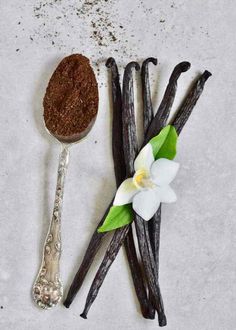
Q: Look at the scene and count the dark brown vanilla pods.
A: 5